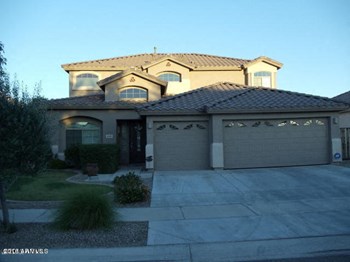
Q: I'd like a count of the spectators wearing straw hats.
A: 0